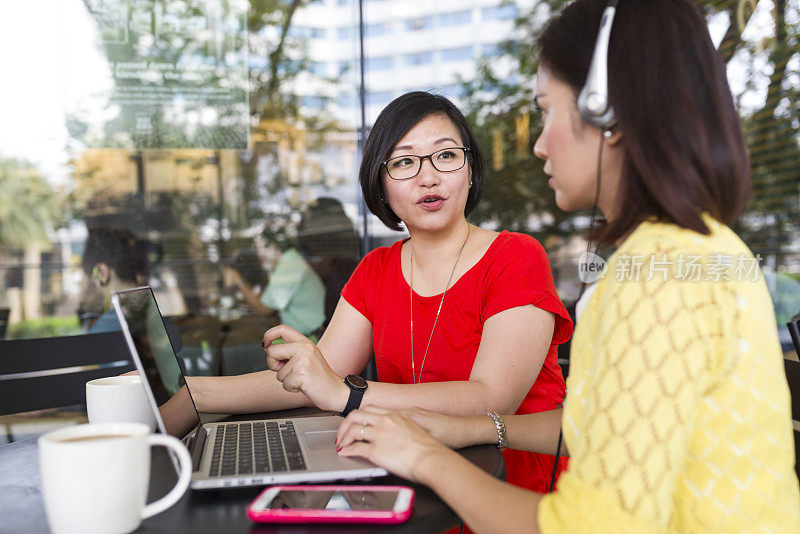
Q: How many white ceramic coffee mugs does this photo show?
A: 2